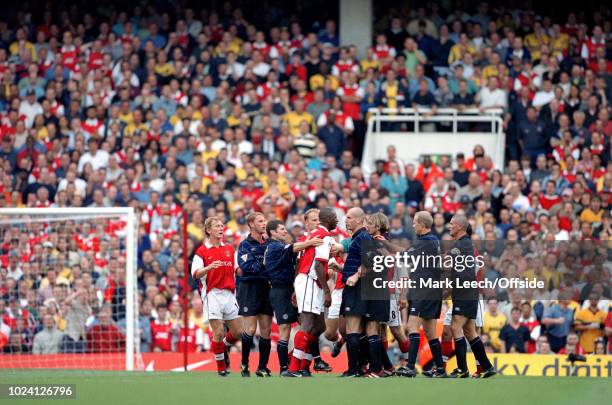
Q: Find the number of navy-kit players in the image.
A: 6